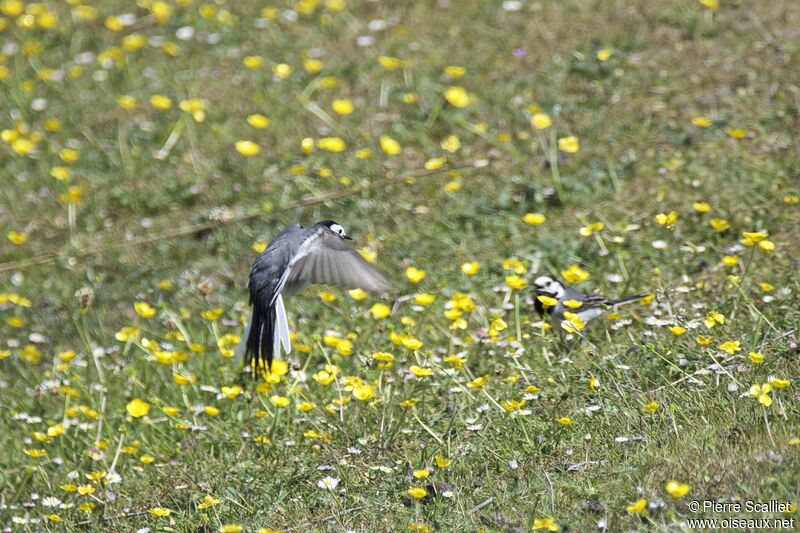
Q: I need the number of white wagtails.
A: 2